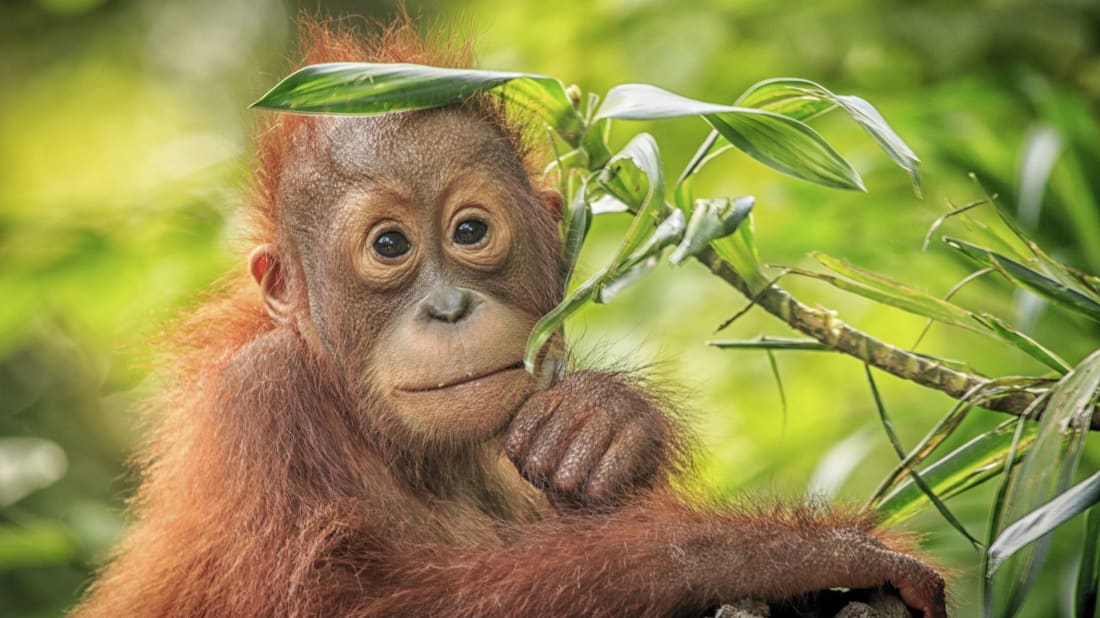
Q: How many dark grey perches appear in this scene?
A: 1